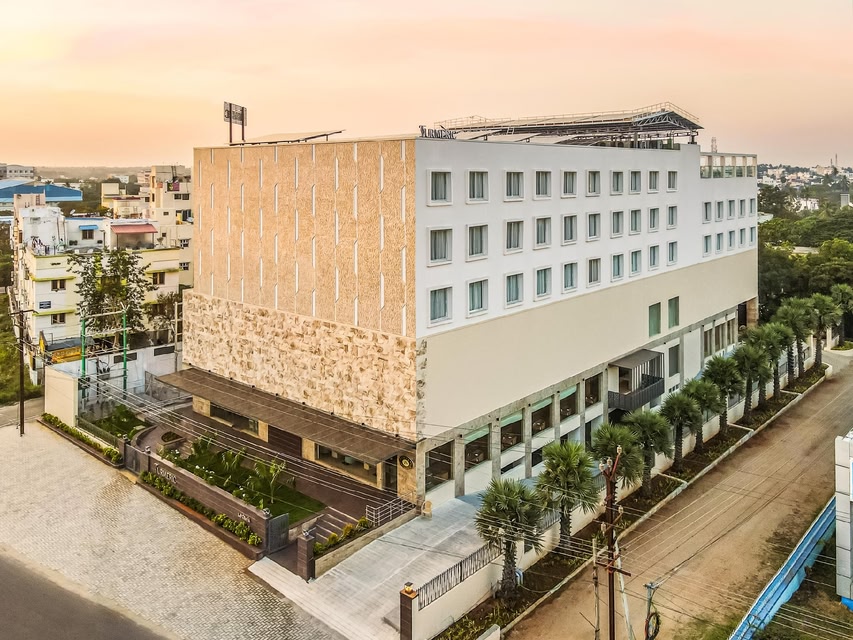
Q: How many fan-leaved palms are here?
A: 14